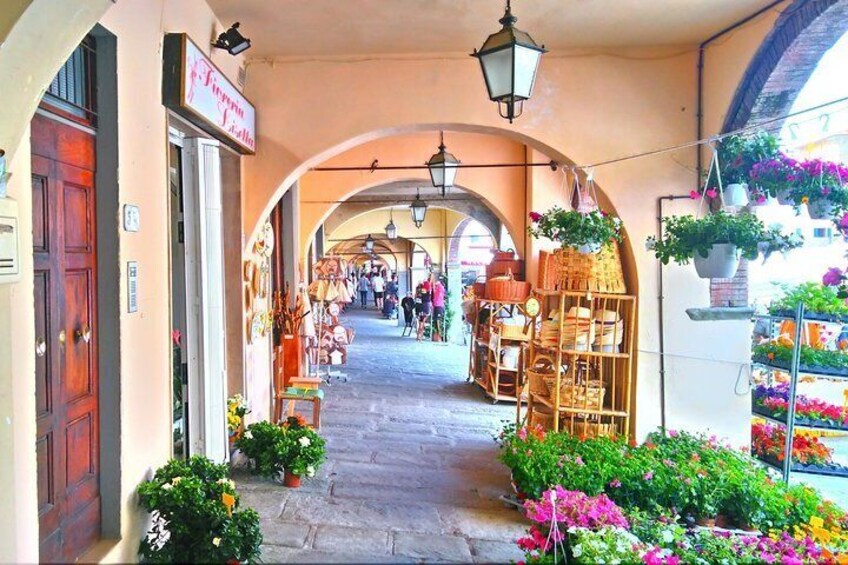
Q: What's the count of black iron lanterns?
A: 5